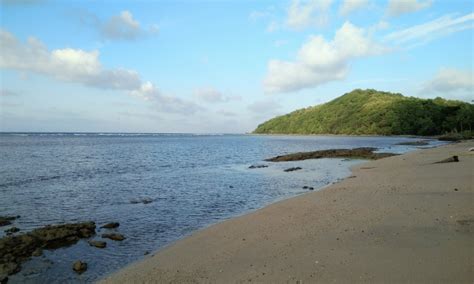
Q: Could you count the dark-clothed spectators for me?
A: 0